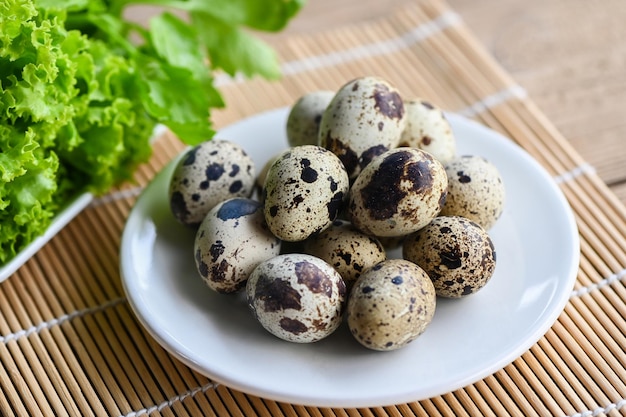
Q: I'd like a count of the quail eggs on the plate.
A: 13